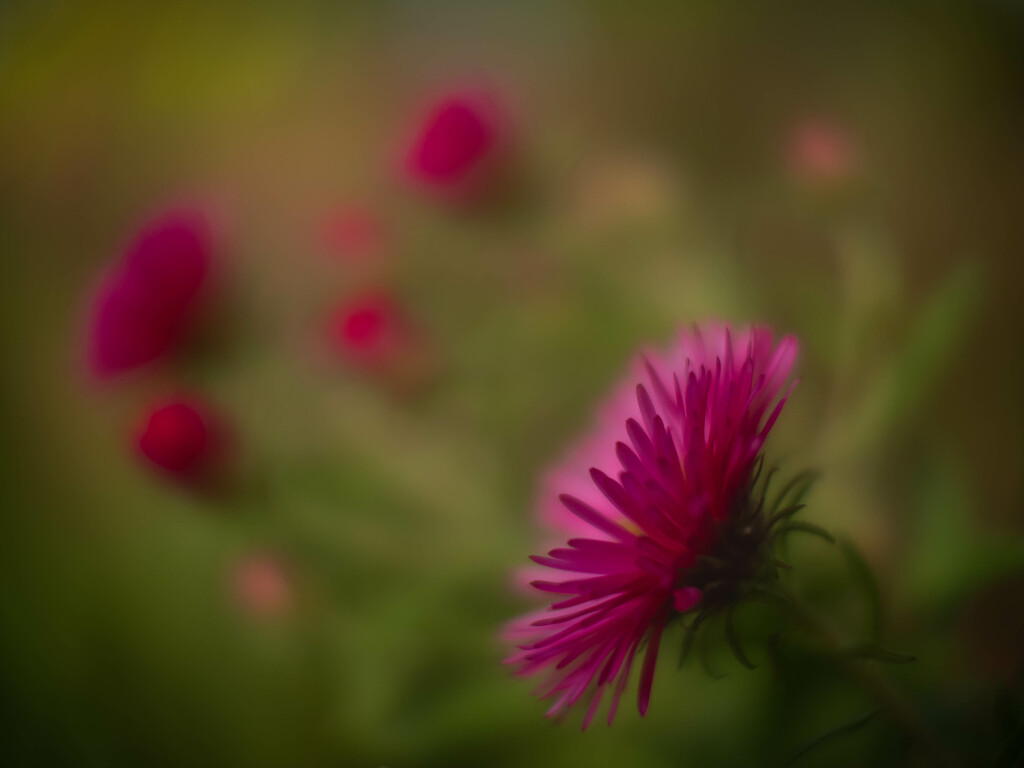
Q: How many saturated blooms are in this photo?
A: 5